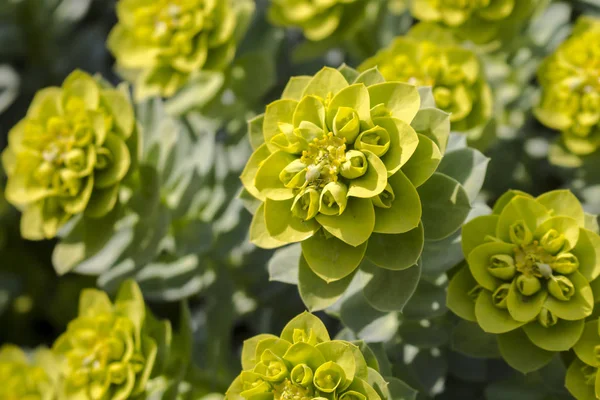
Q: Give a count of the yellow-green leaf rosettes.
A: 12